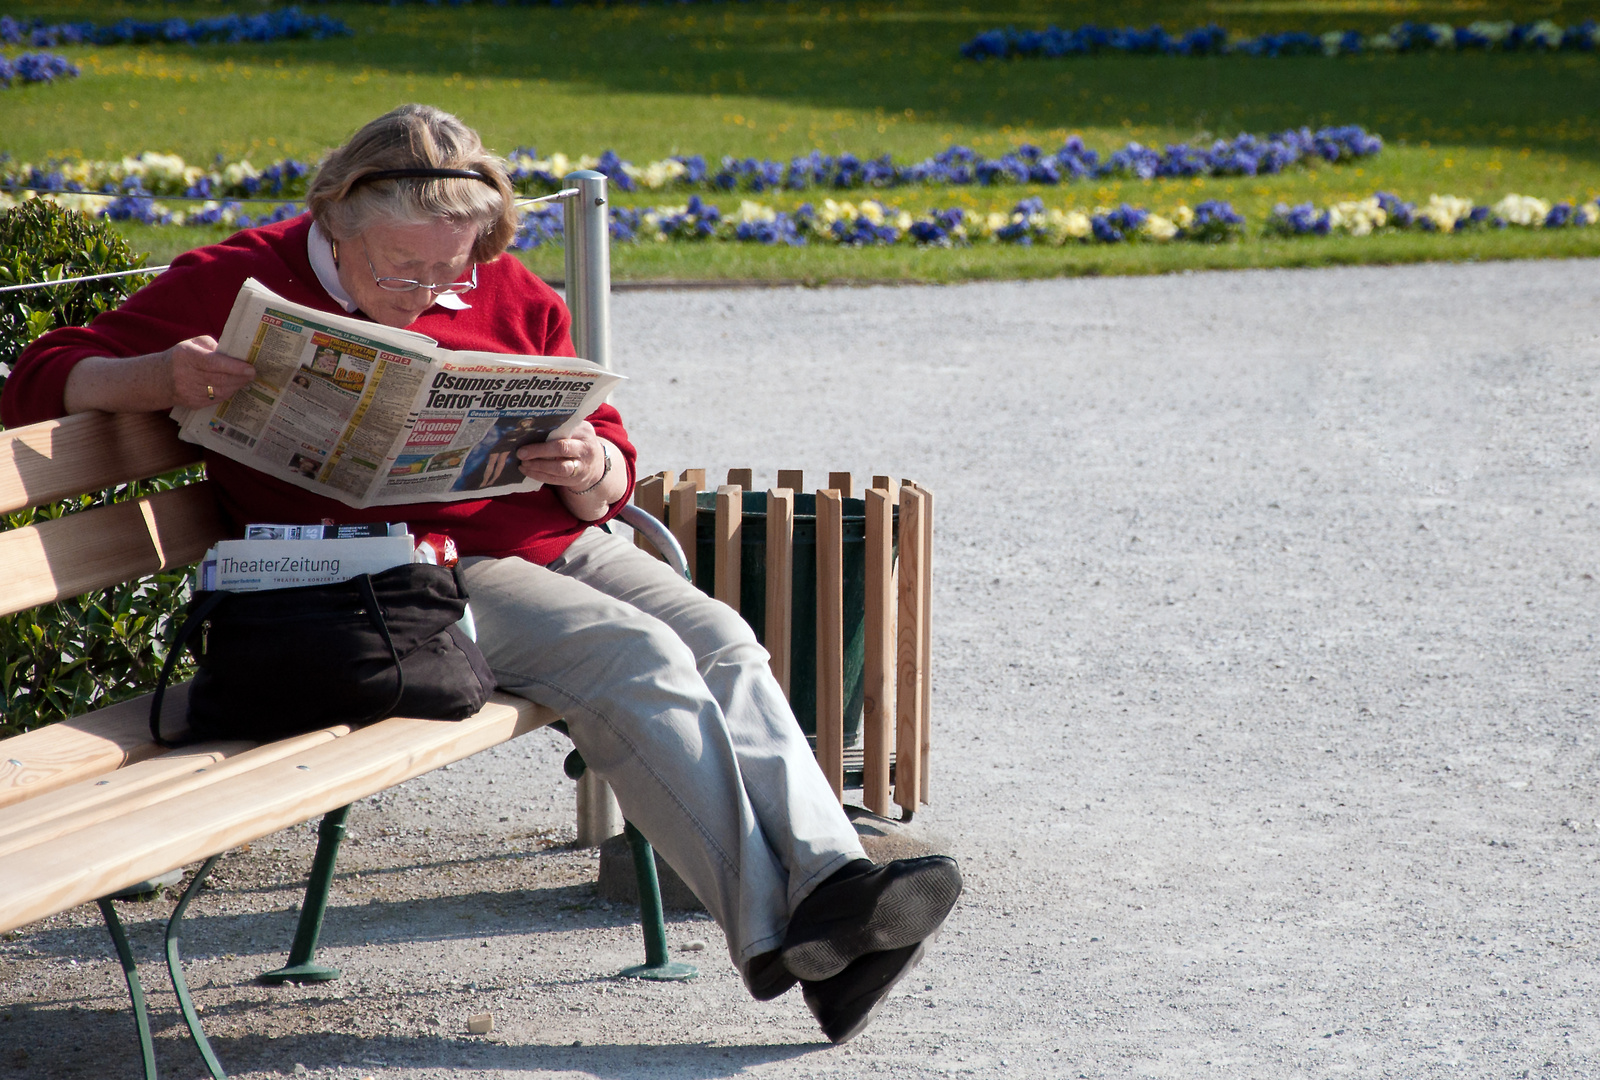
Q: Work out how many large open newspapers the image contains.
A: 1